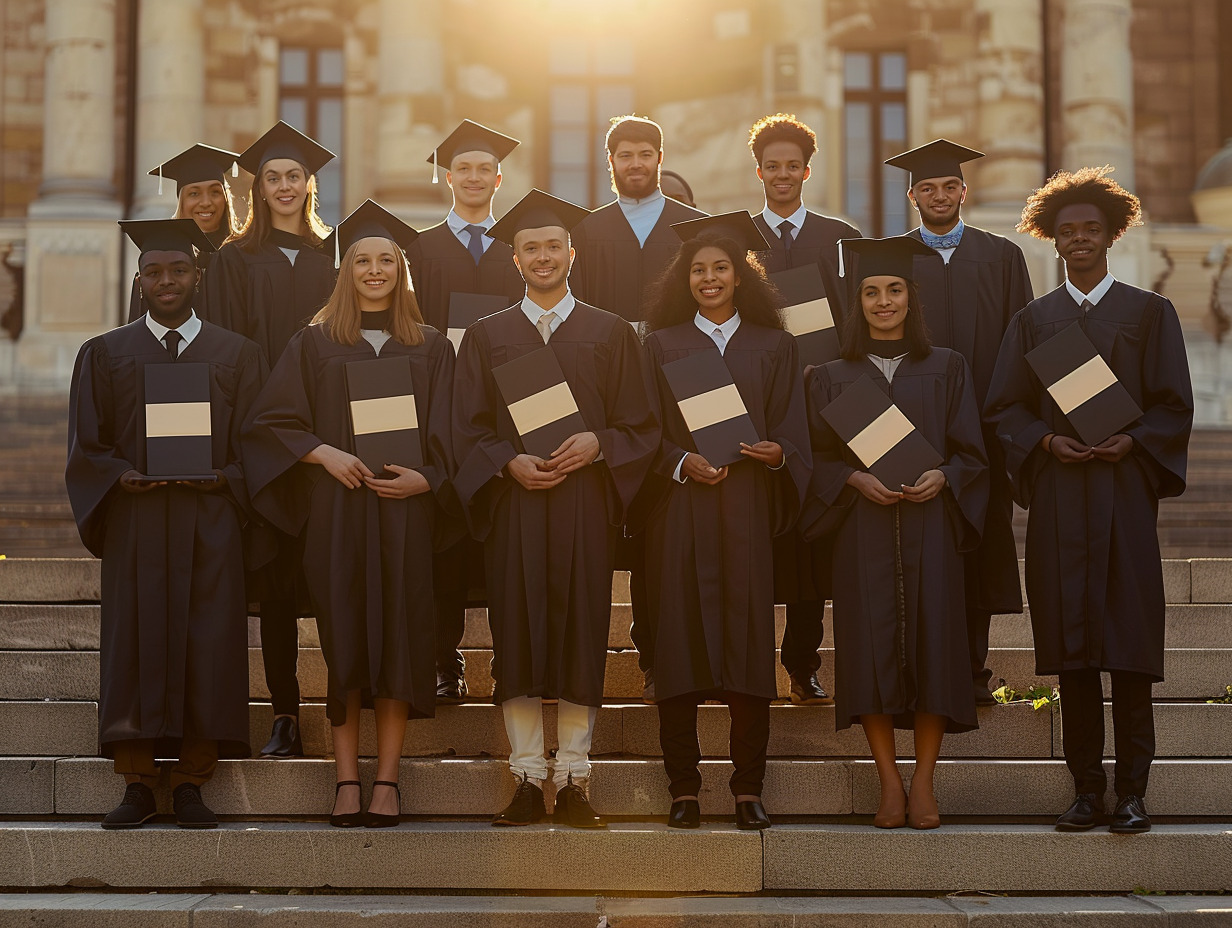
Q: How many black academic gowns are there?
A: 12